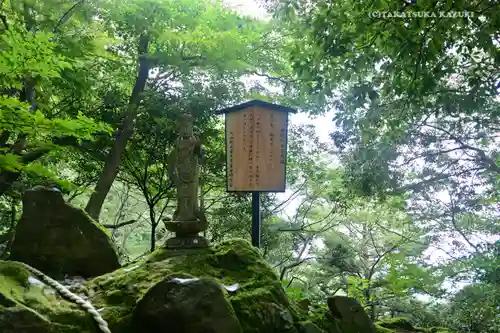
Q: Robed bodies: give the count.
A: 1